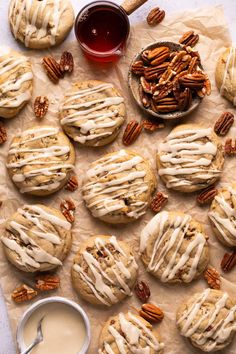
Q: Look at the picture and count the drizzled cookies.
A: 13